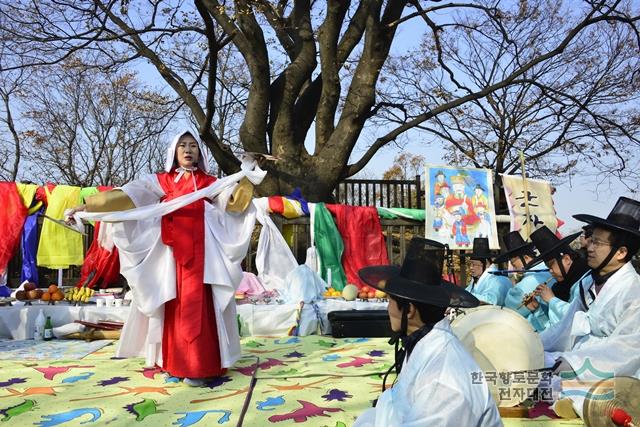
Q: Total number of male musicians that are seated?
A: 5